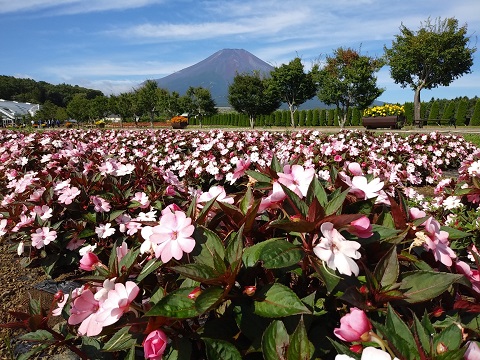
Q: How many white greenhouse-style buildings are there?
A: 1